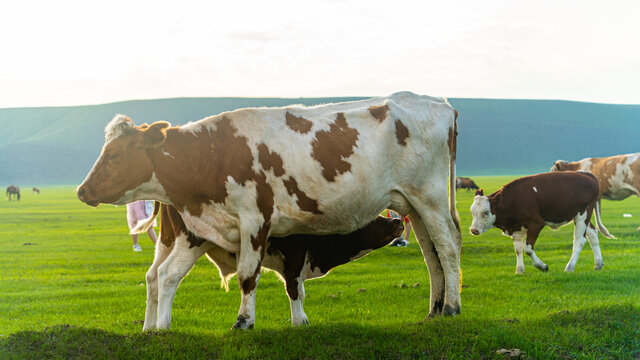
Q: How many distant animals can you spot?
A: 3